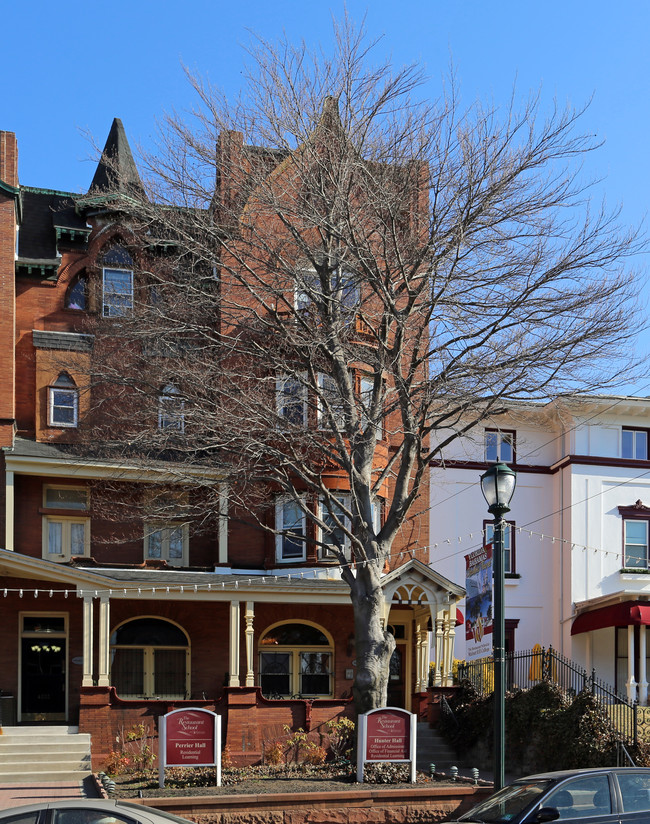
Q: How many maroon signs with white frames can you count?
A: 2